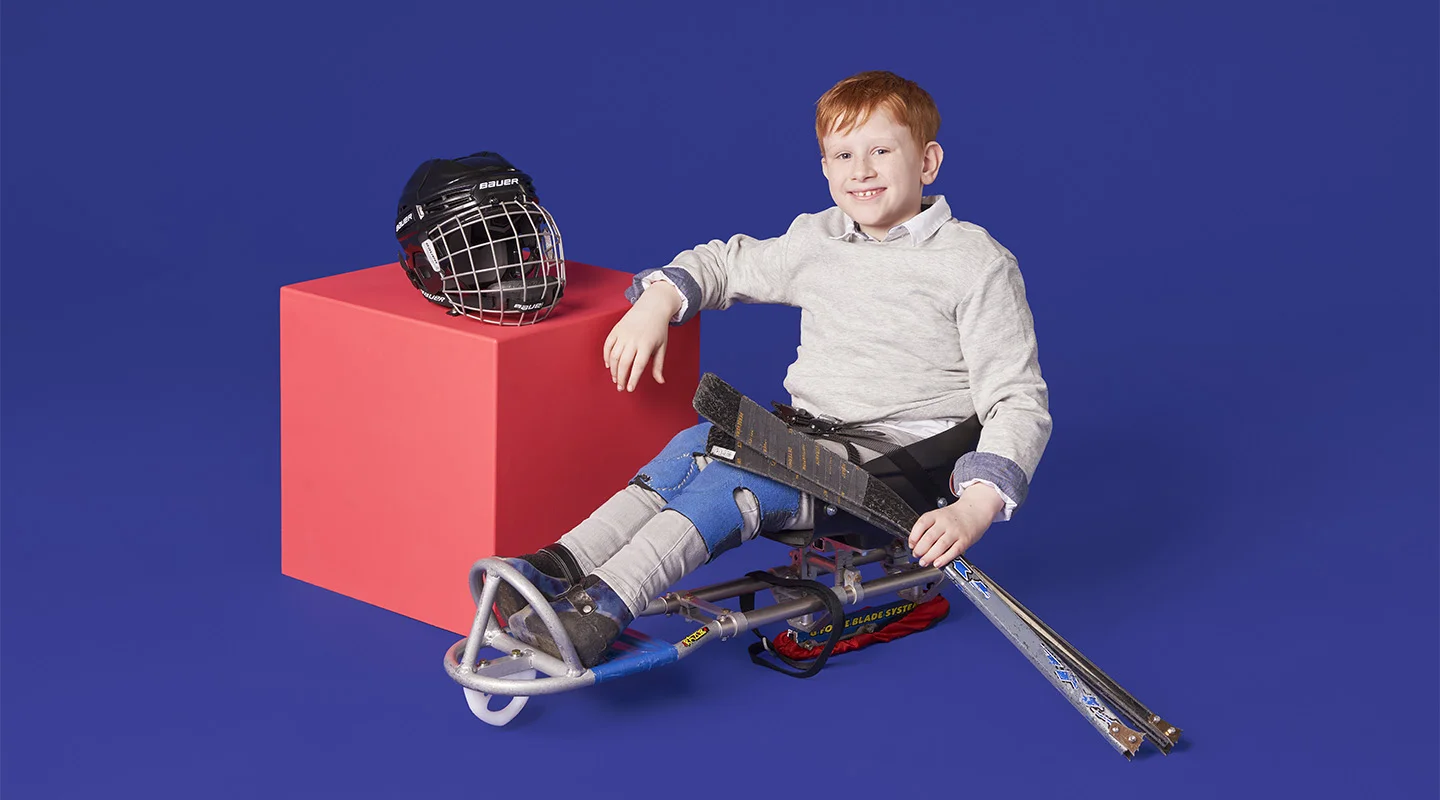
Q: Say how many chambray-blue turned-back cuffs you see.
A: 2